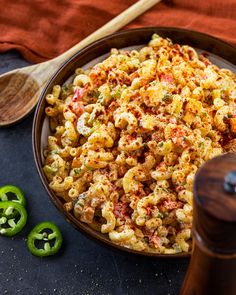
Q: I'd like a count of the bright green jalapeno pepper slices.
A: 3